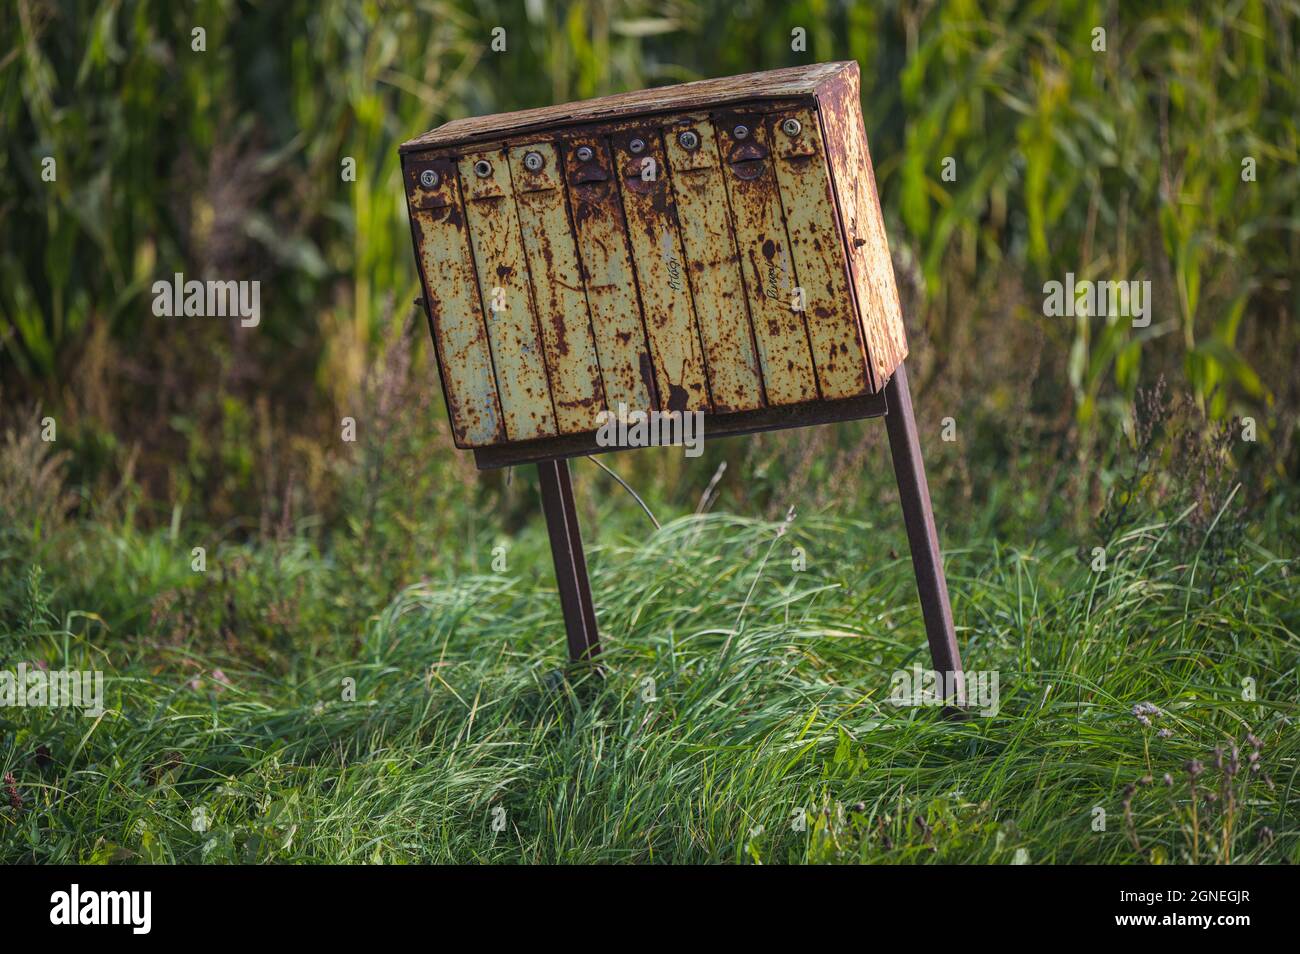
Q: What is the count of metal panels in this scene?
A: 8